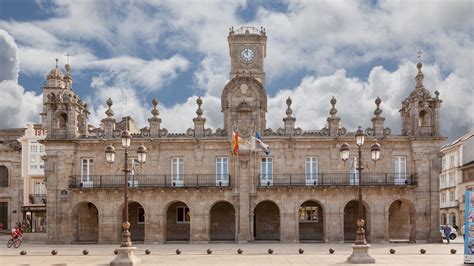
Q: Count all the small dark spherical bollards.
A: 14